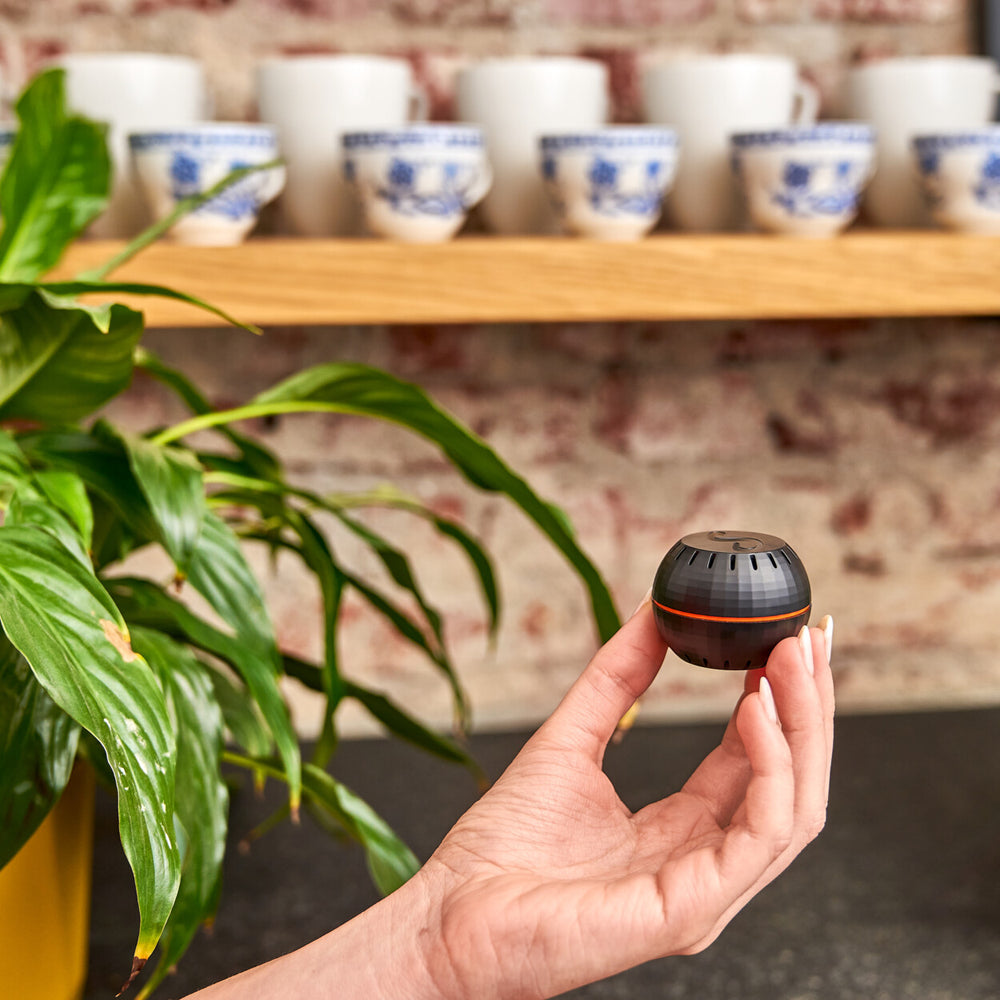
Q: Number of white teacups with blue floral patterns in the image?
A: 5